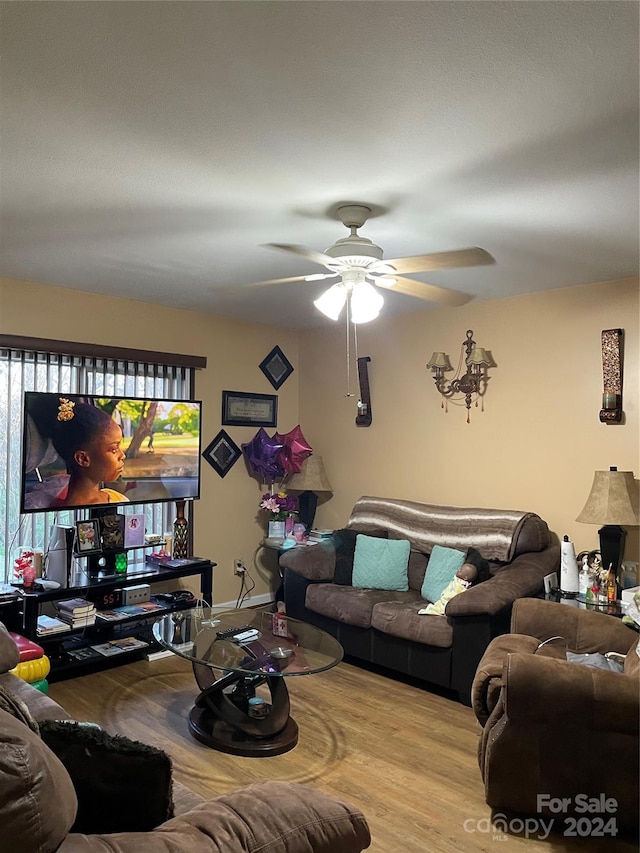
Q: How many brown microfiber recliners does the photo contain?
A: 1